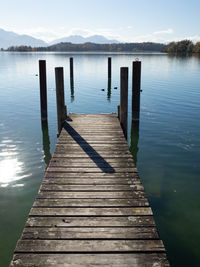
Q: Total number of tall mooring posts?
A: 6